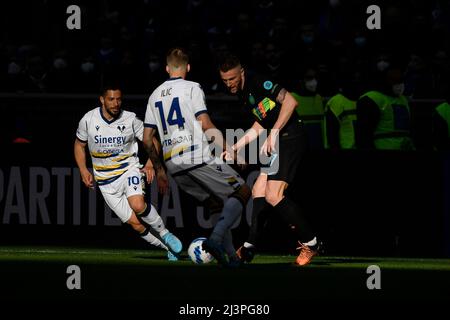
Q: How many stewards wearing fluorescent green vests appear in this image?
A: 4